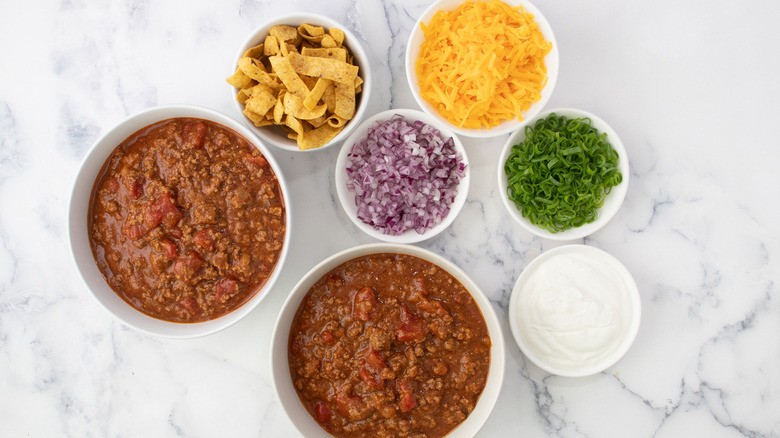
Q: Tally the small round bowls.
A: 5